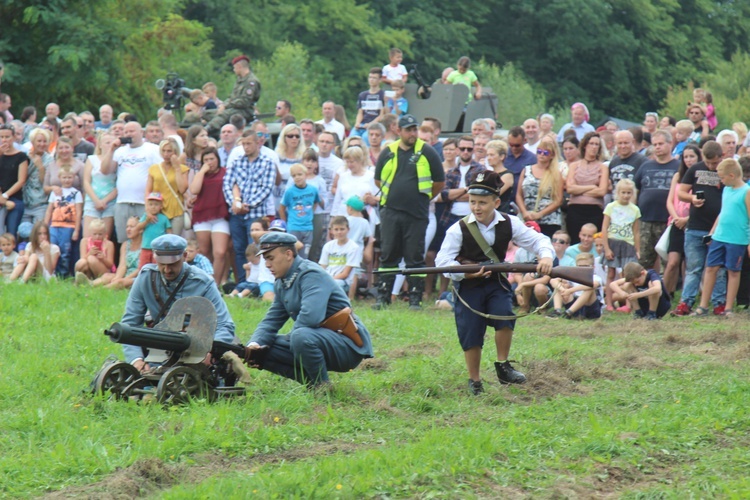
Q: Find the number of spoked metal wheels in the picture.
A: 2